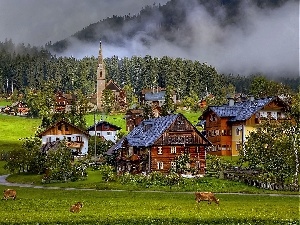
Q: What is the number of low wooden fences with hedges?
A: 1